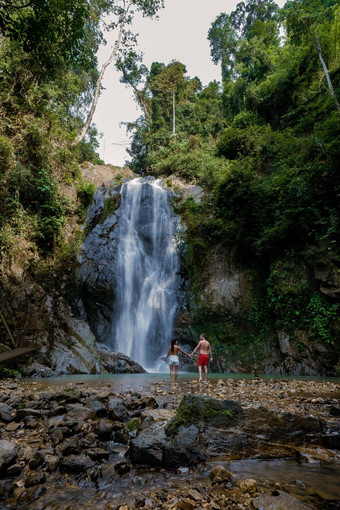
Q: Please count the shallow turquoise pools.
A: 1